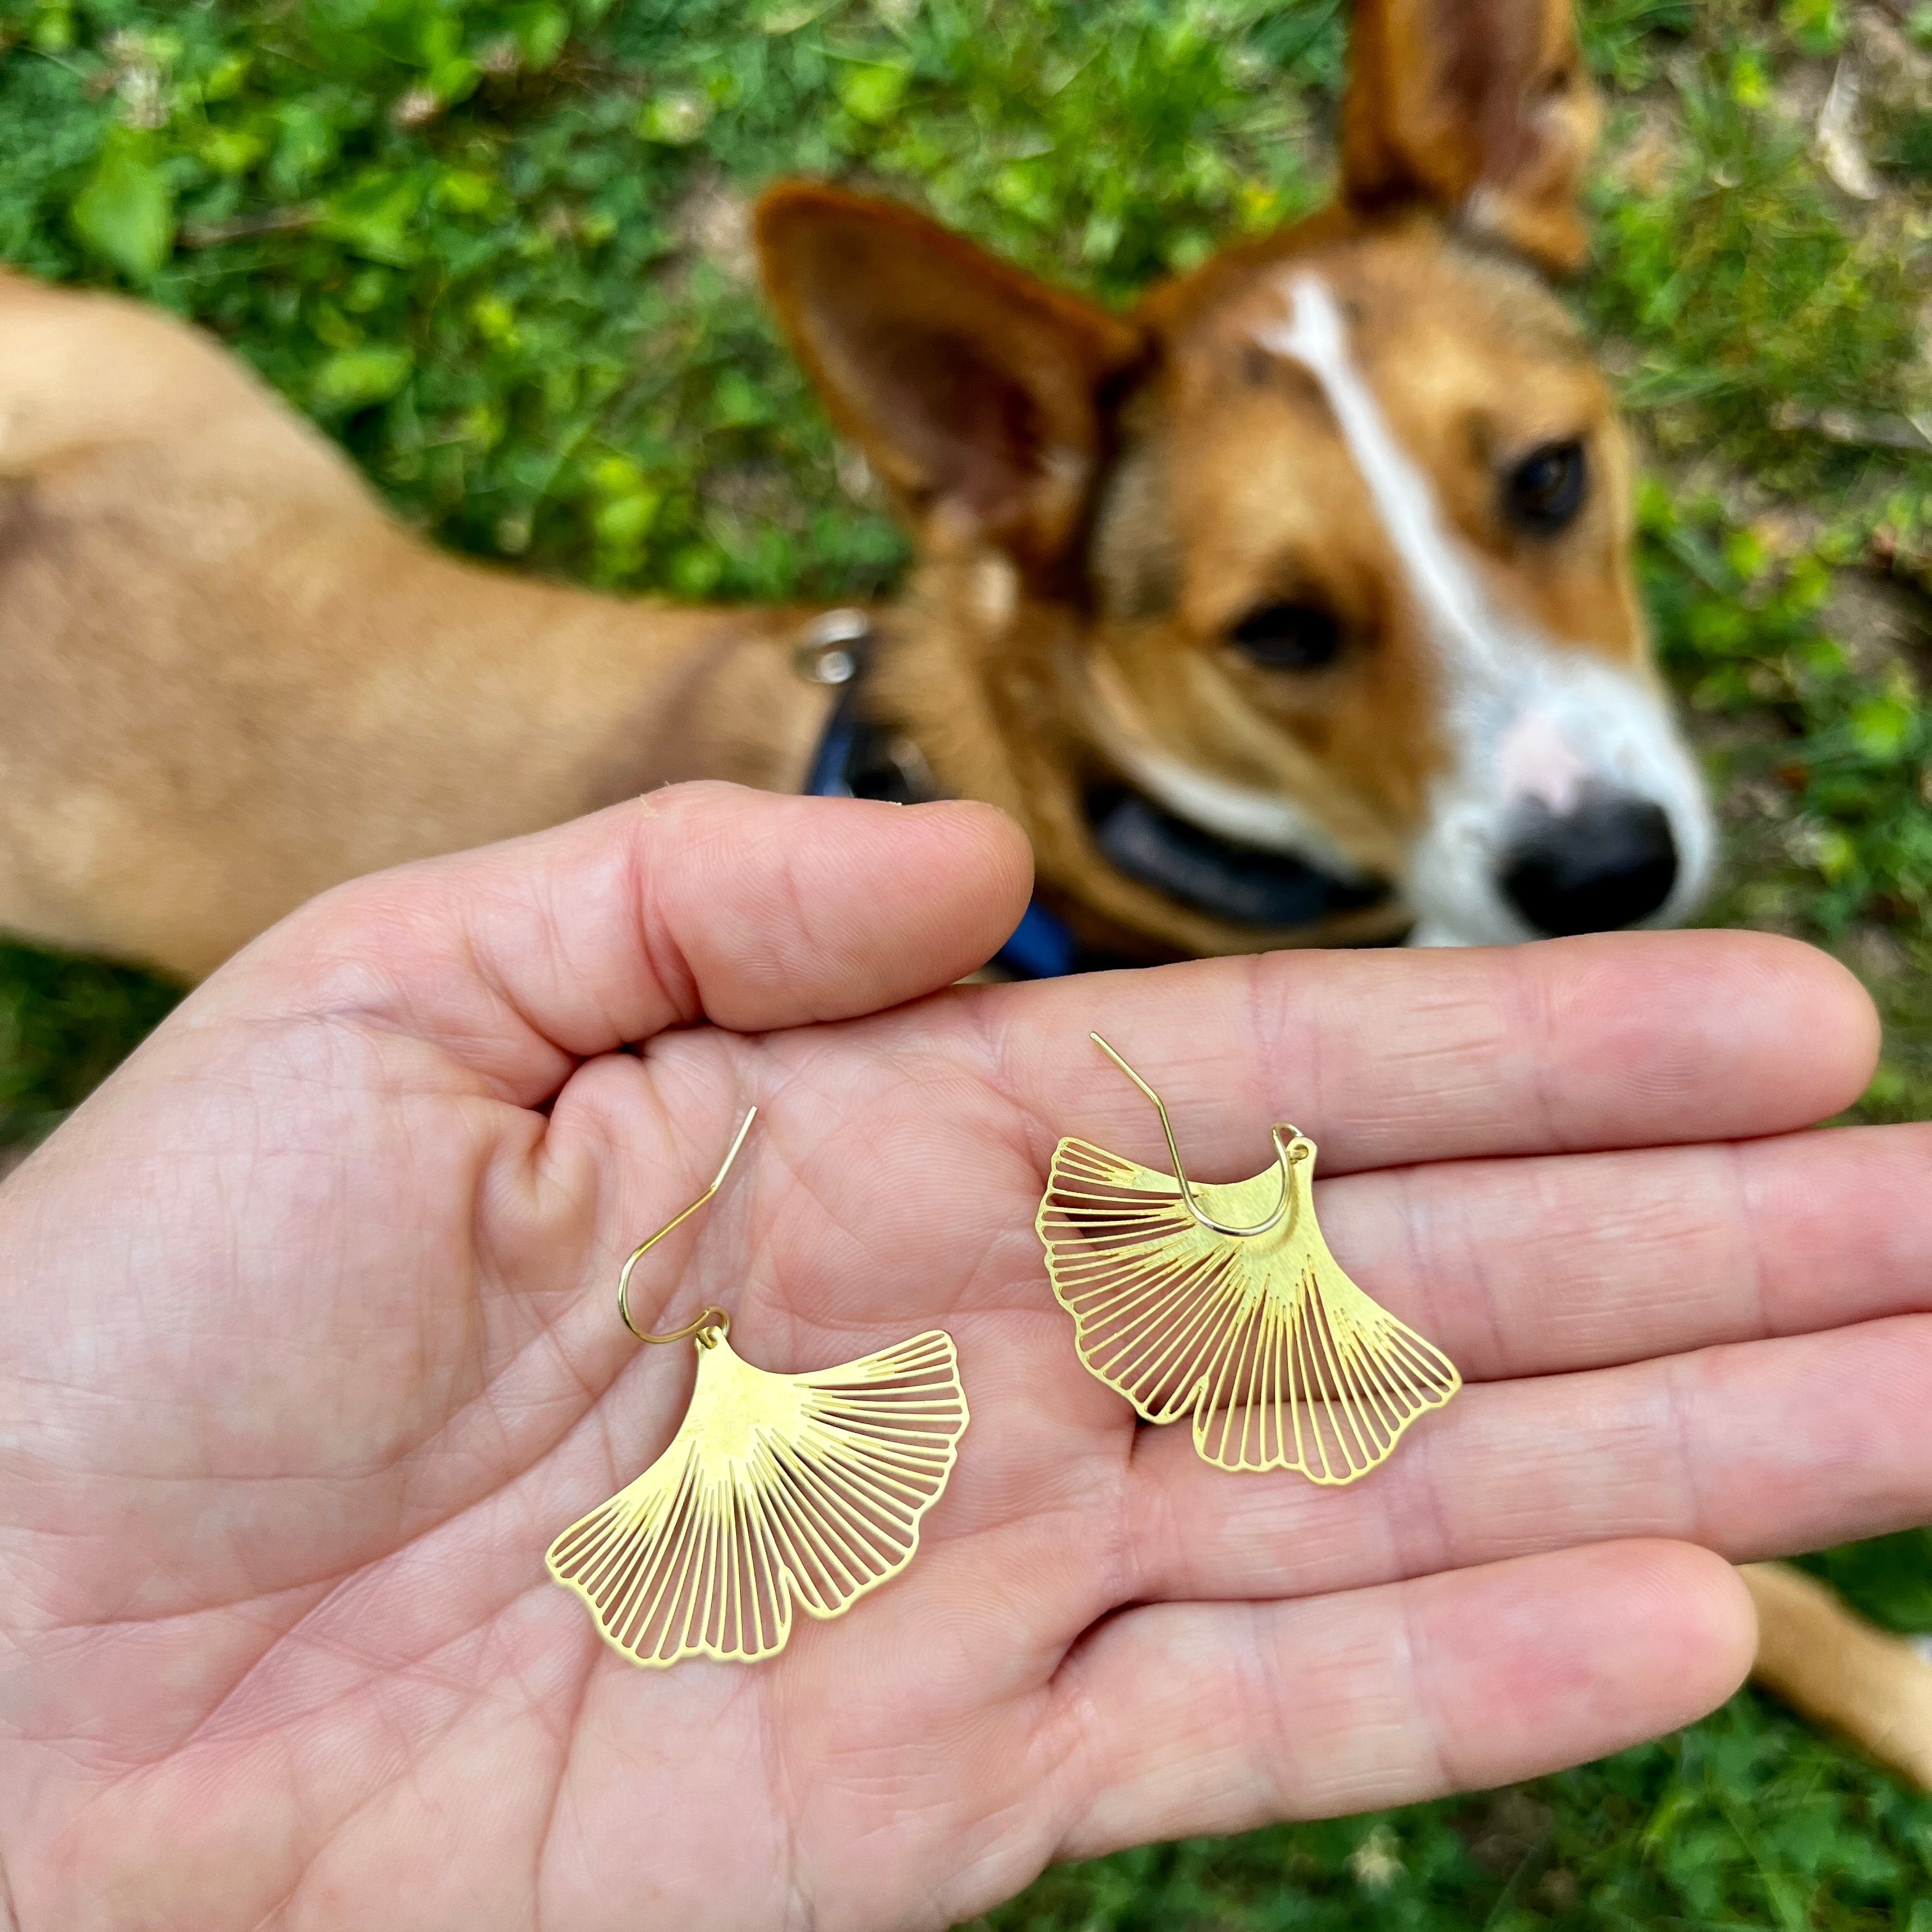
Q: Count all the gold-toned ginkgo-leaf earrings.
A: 2